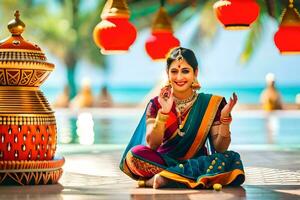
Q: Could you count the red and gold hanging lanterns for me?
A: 4